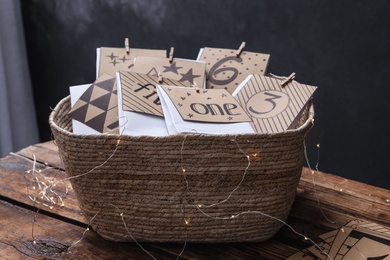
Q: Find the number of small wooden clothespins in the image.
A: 6